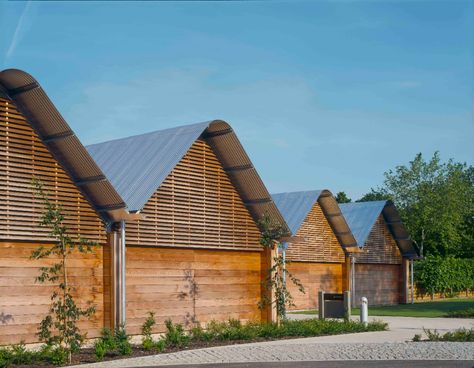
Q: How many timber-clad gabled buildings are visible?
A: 4